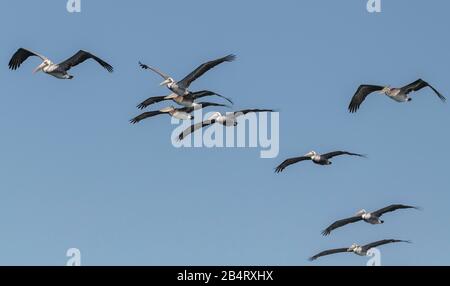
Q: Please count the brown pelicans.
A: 9